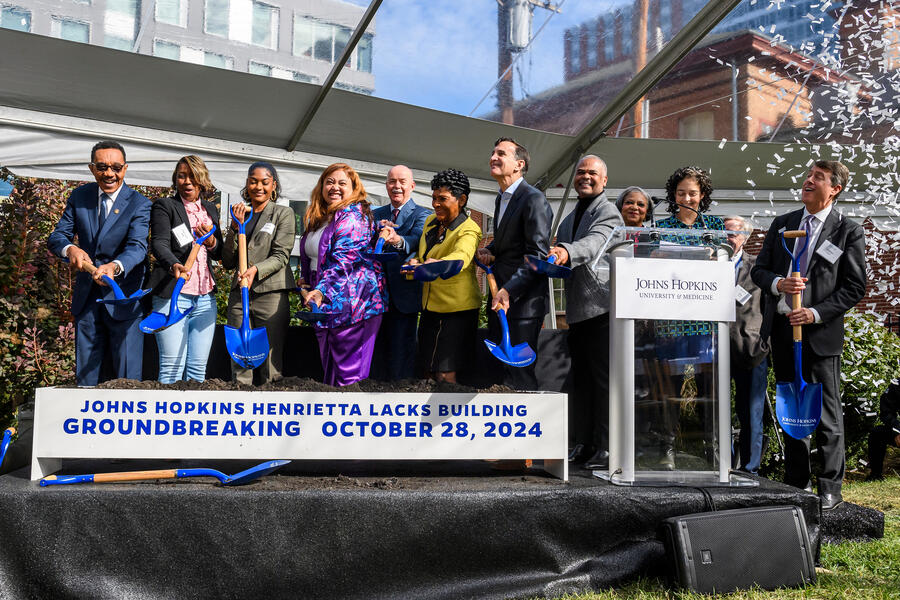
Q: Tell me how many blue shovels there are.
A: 11